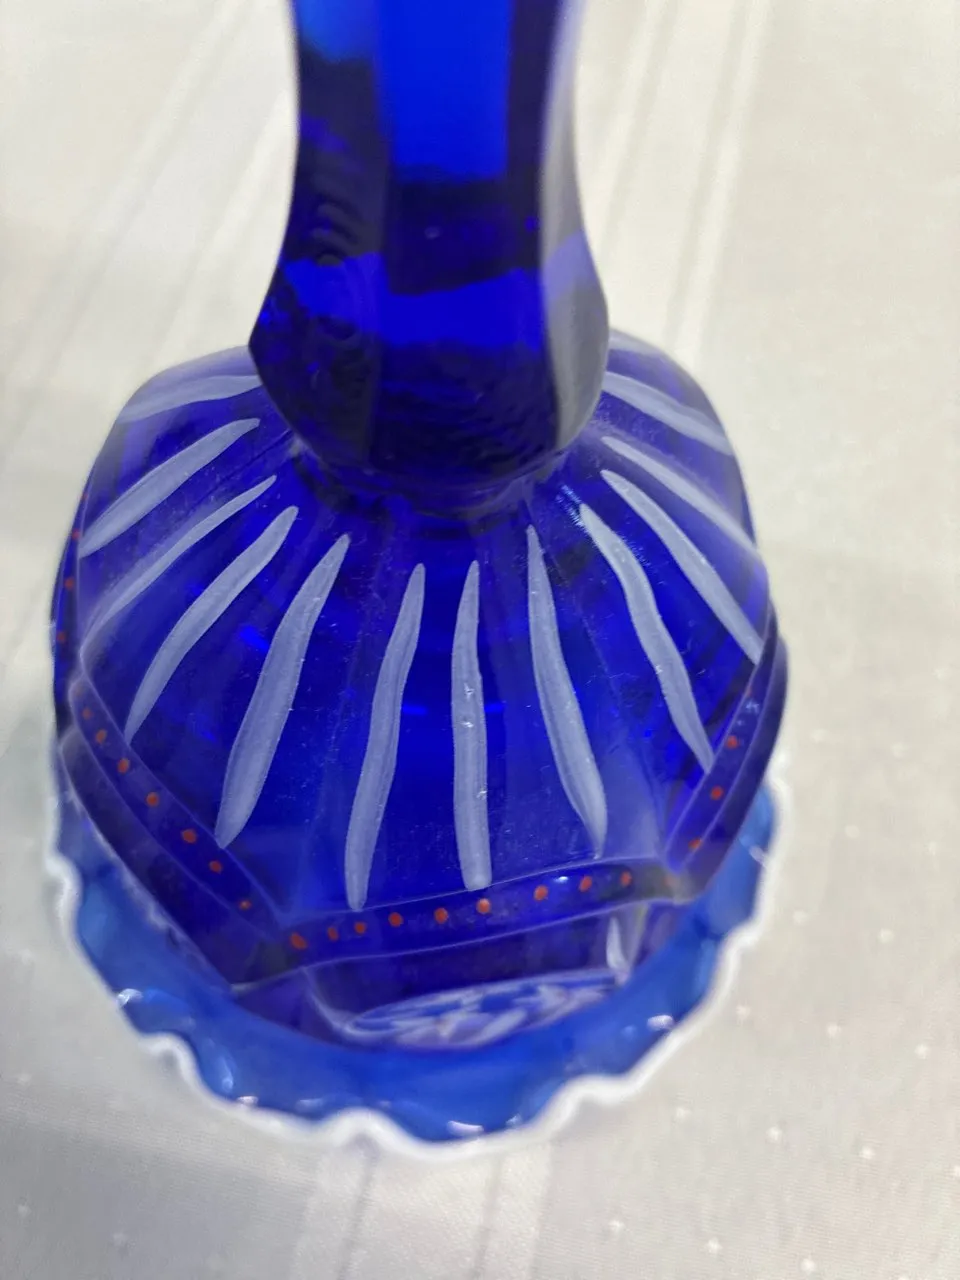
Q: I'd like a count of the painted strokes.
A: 12